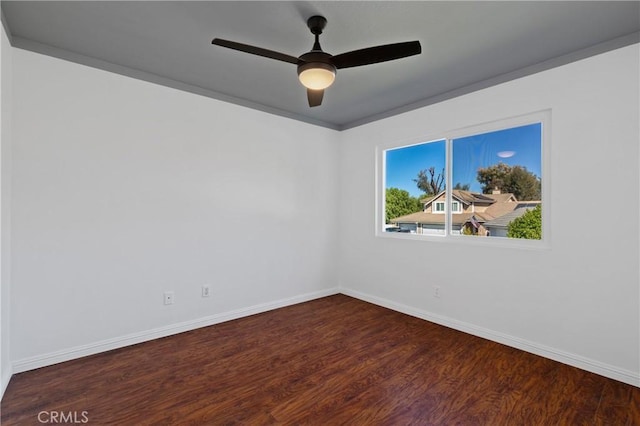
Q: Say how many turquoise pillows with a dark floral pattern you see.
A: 0